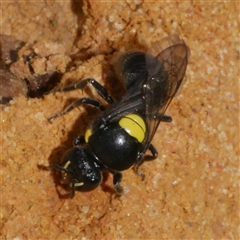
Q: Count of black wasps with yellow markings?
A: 1